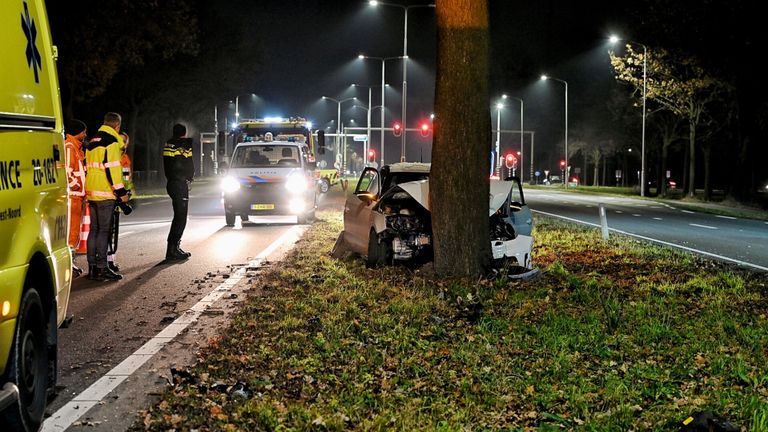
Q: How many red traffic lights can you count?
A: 5